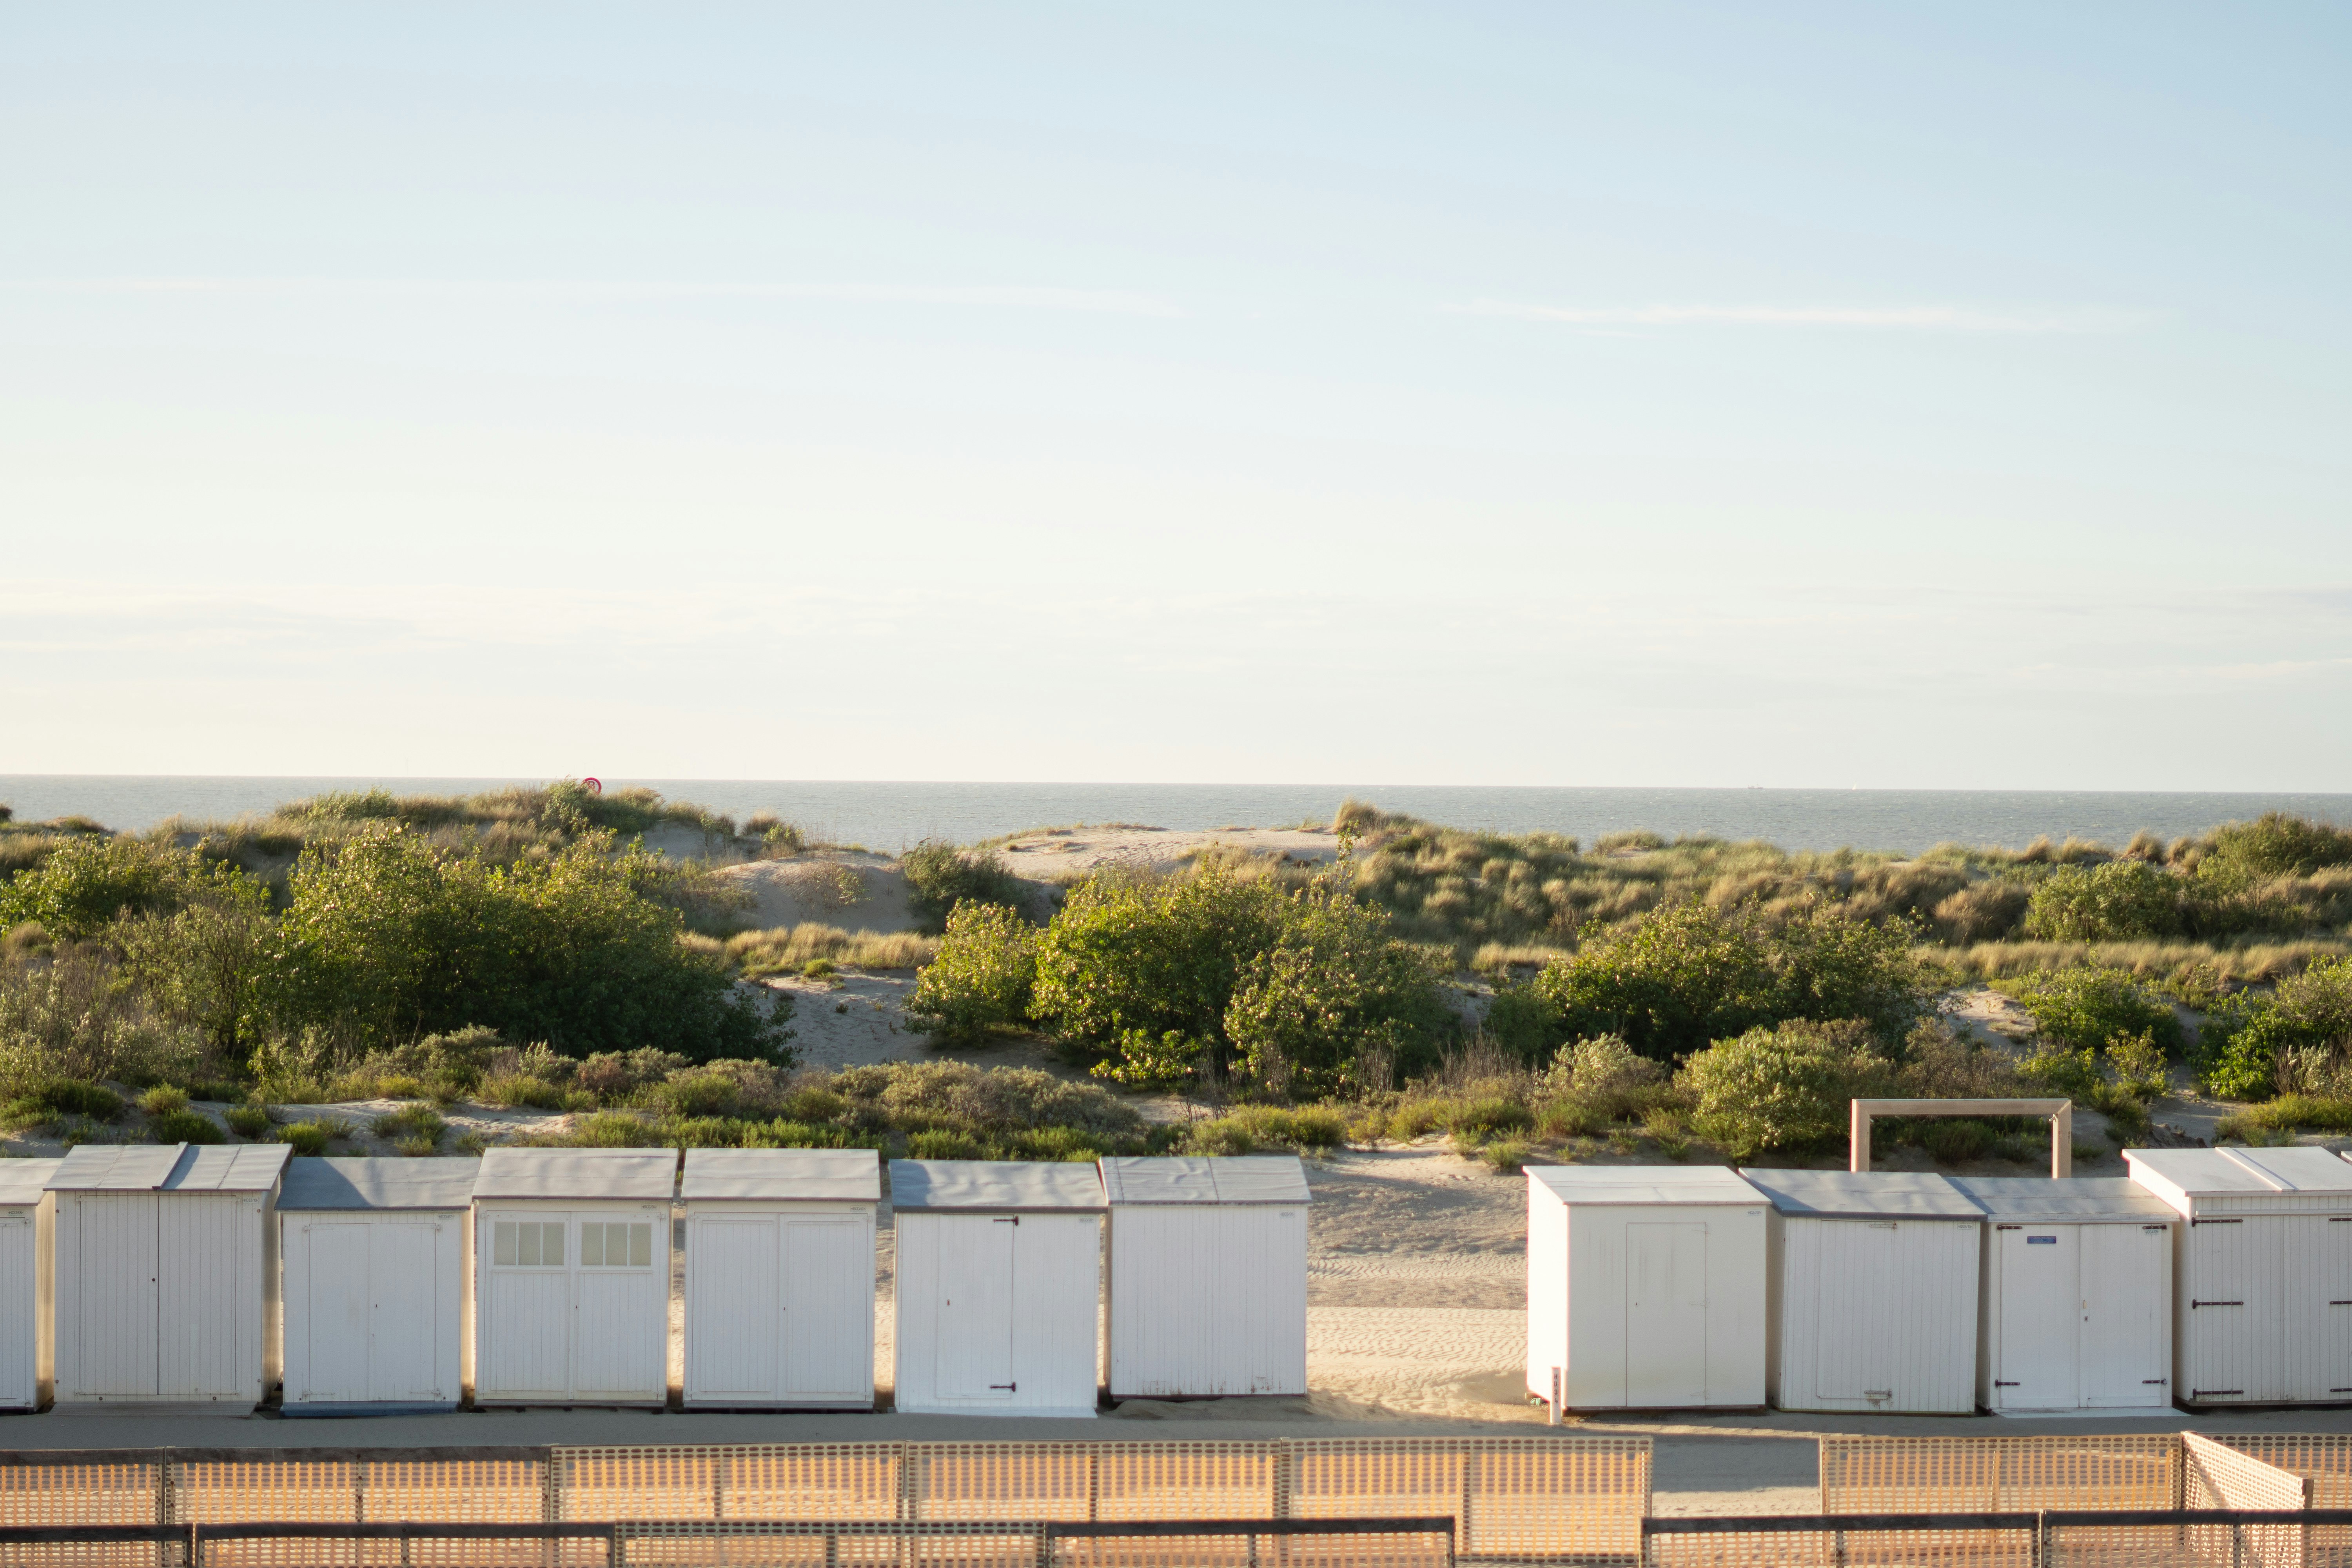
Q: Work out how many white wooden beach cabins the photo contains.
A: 11